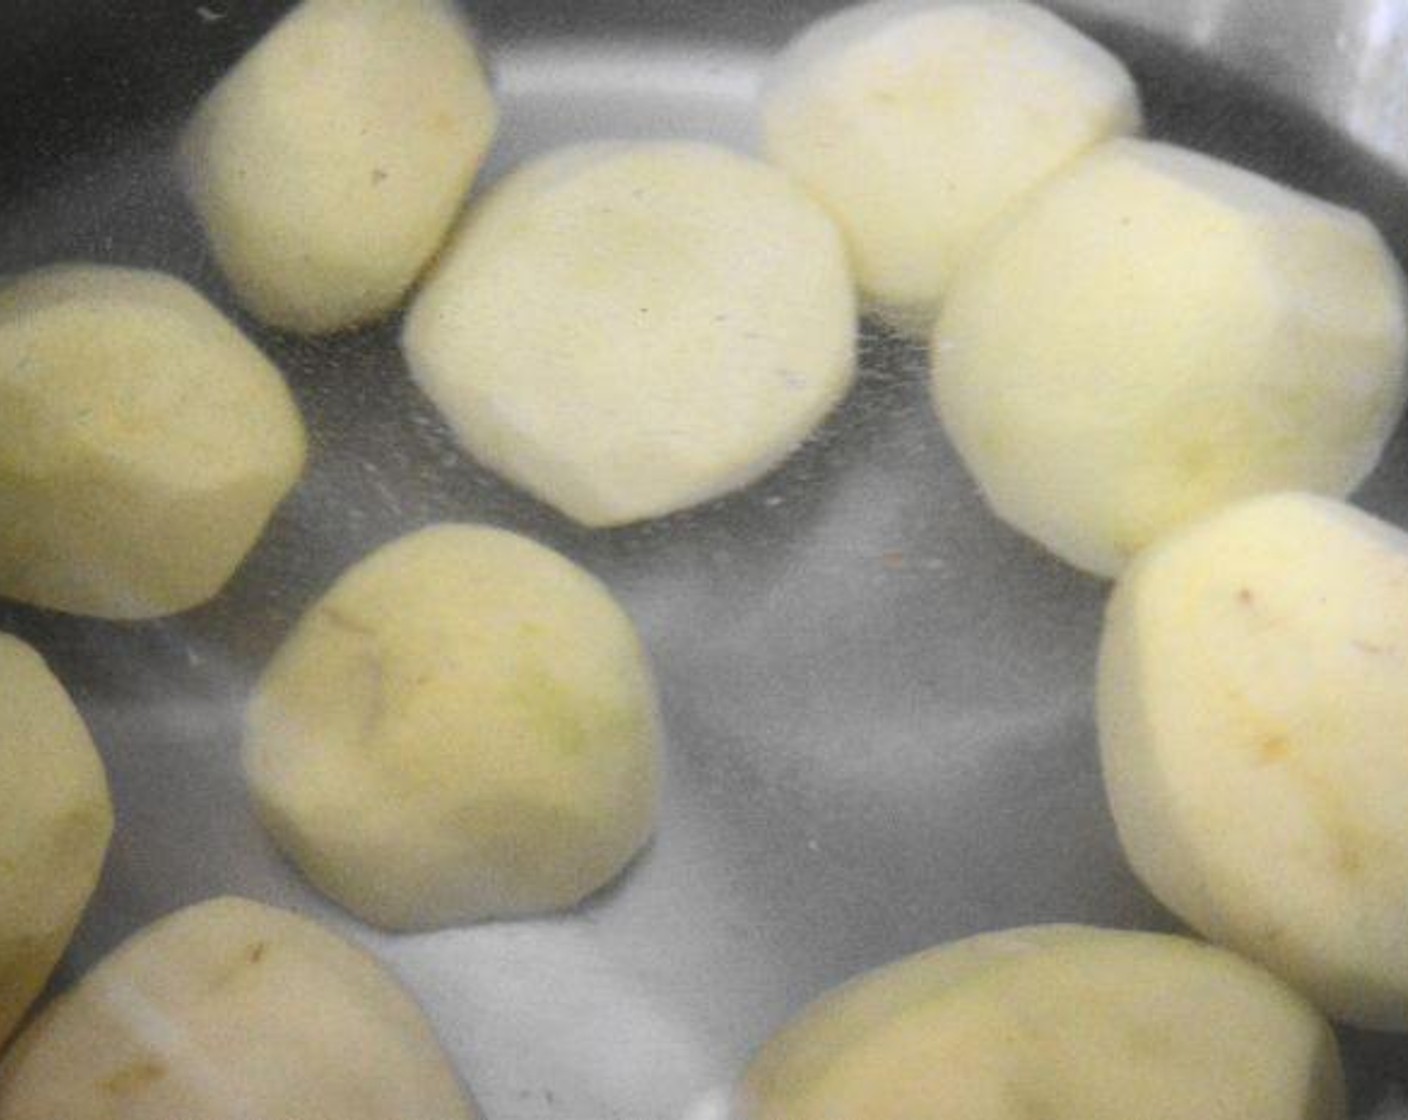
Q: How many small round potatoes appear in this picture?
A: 10